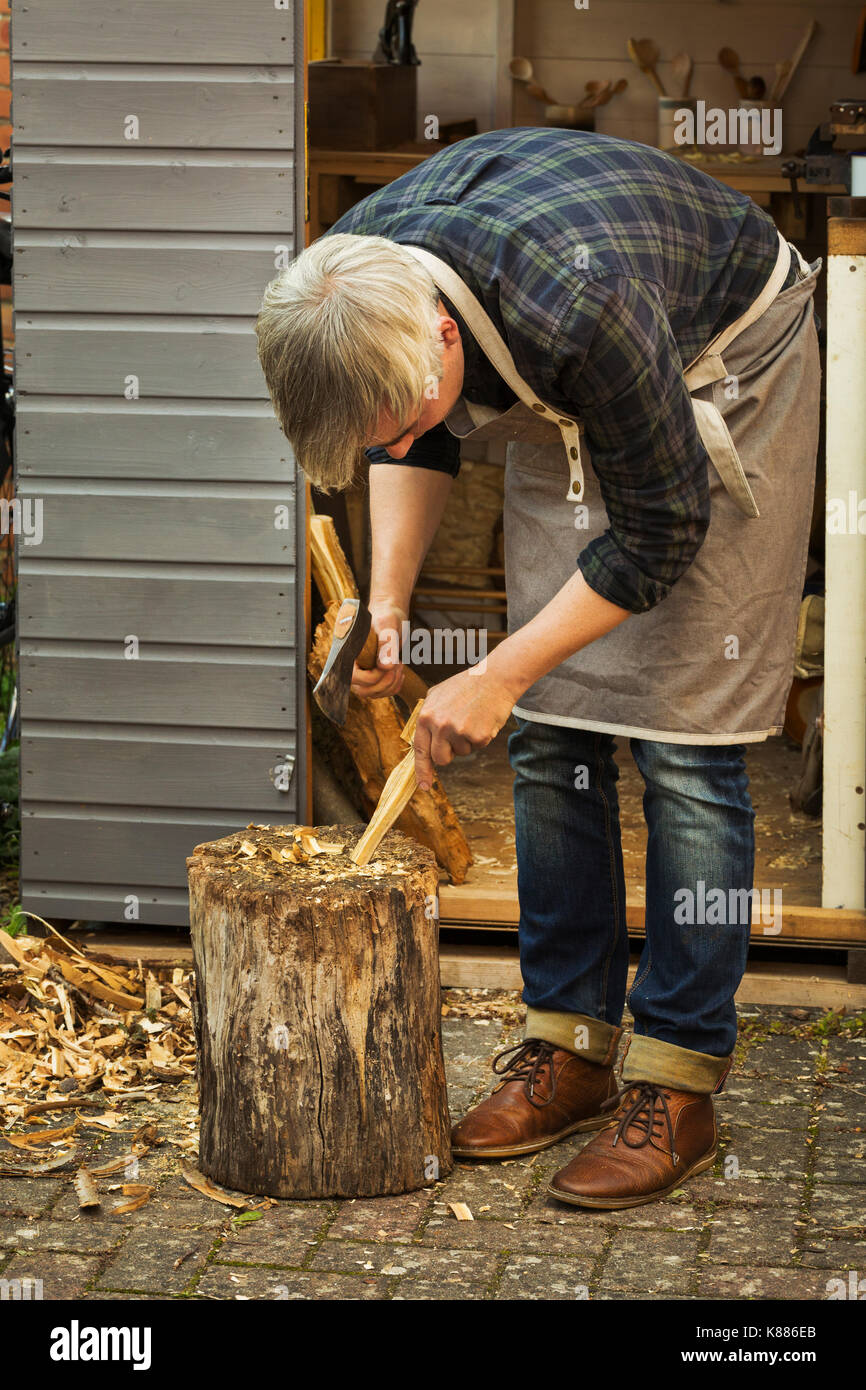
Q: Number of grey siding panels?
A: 12